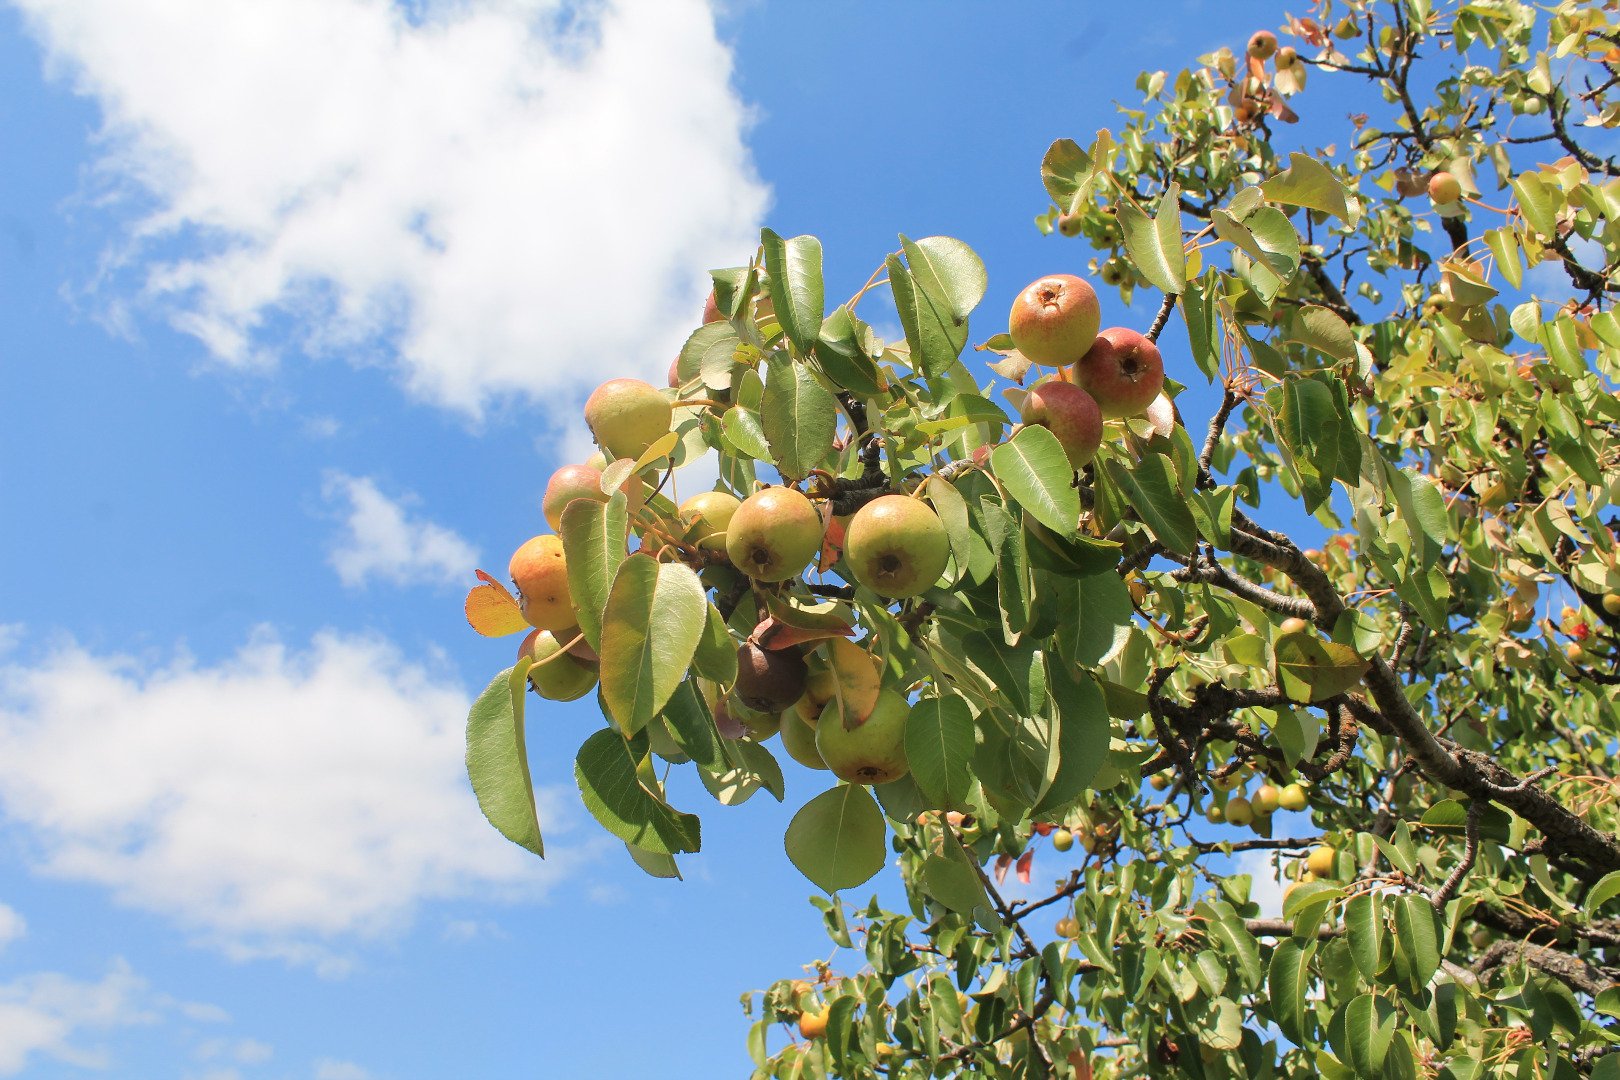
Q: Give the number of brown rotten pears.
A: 1